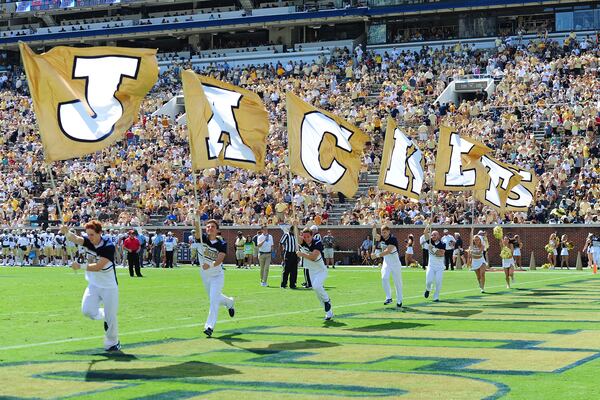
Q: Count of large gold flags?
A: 7